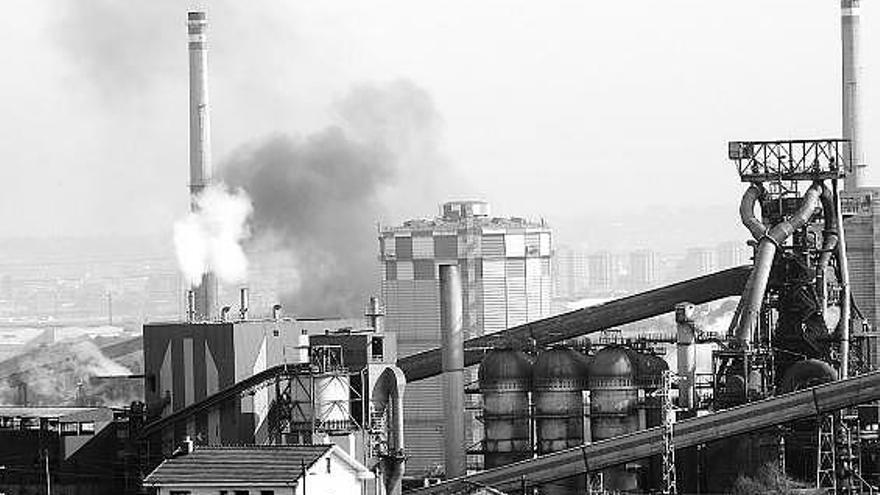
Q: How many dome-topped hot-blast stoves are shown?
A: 4